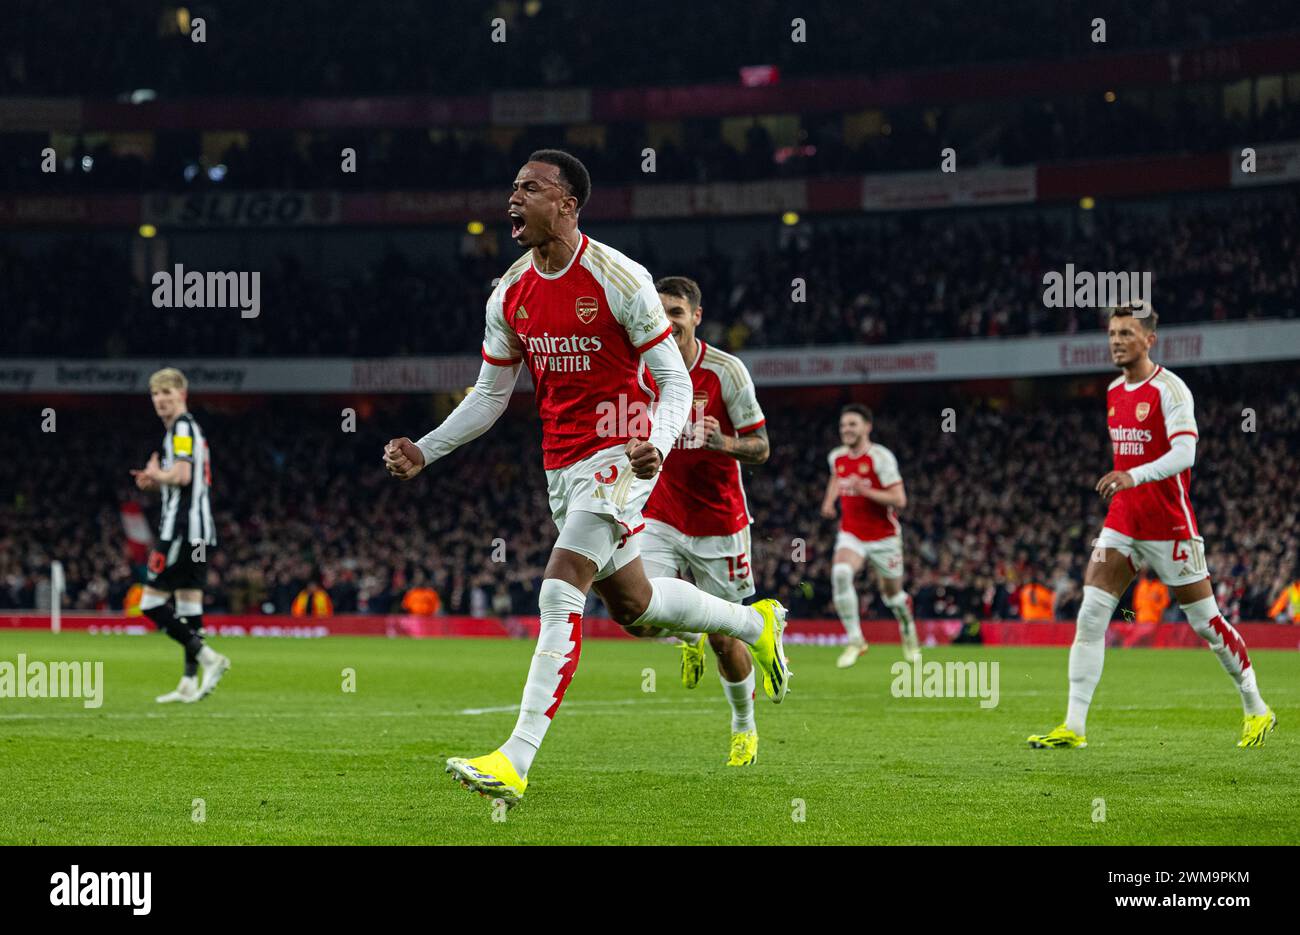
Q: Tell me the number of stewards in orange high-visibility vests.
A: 6